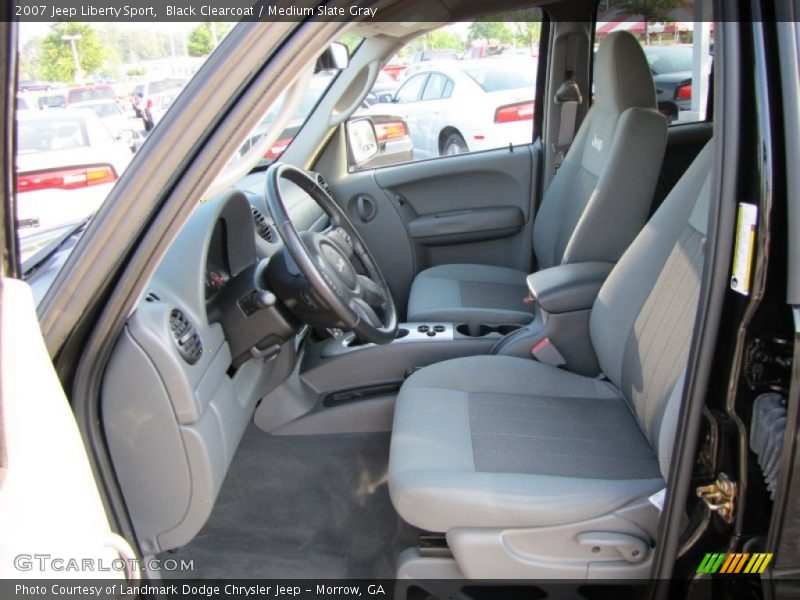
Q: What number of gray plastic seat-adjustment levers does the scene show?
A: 1